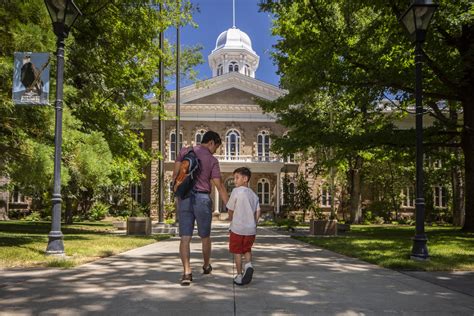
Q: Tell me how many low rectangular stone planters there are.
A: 2